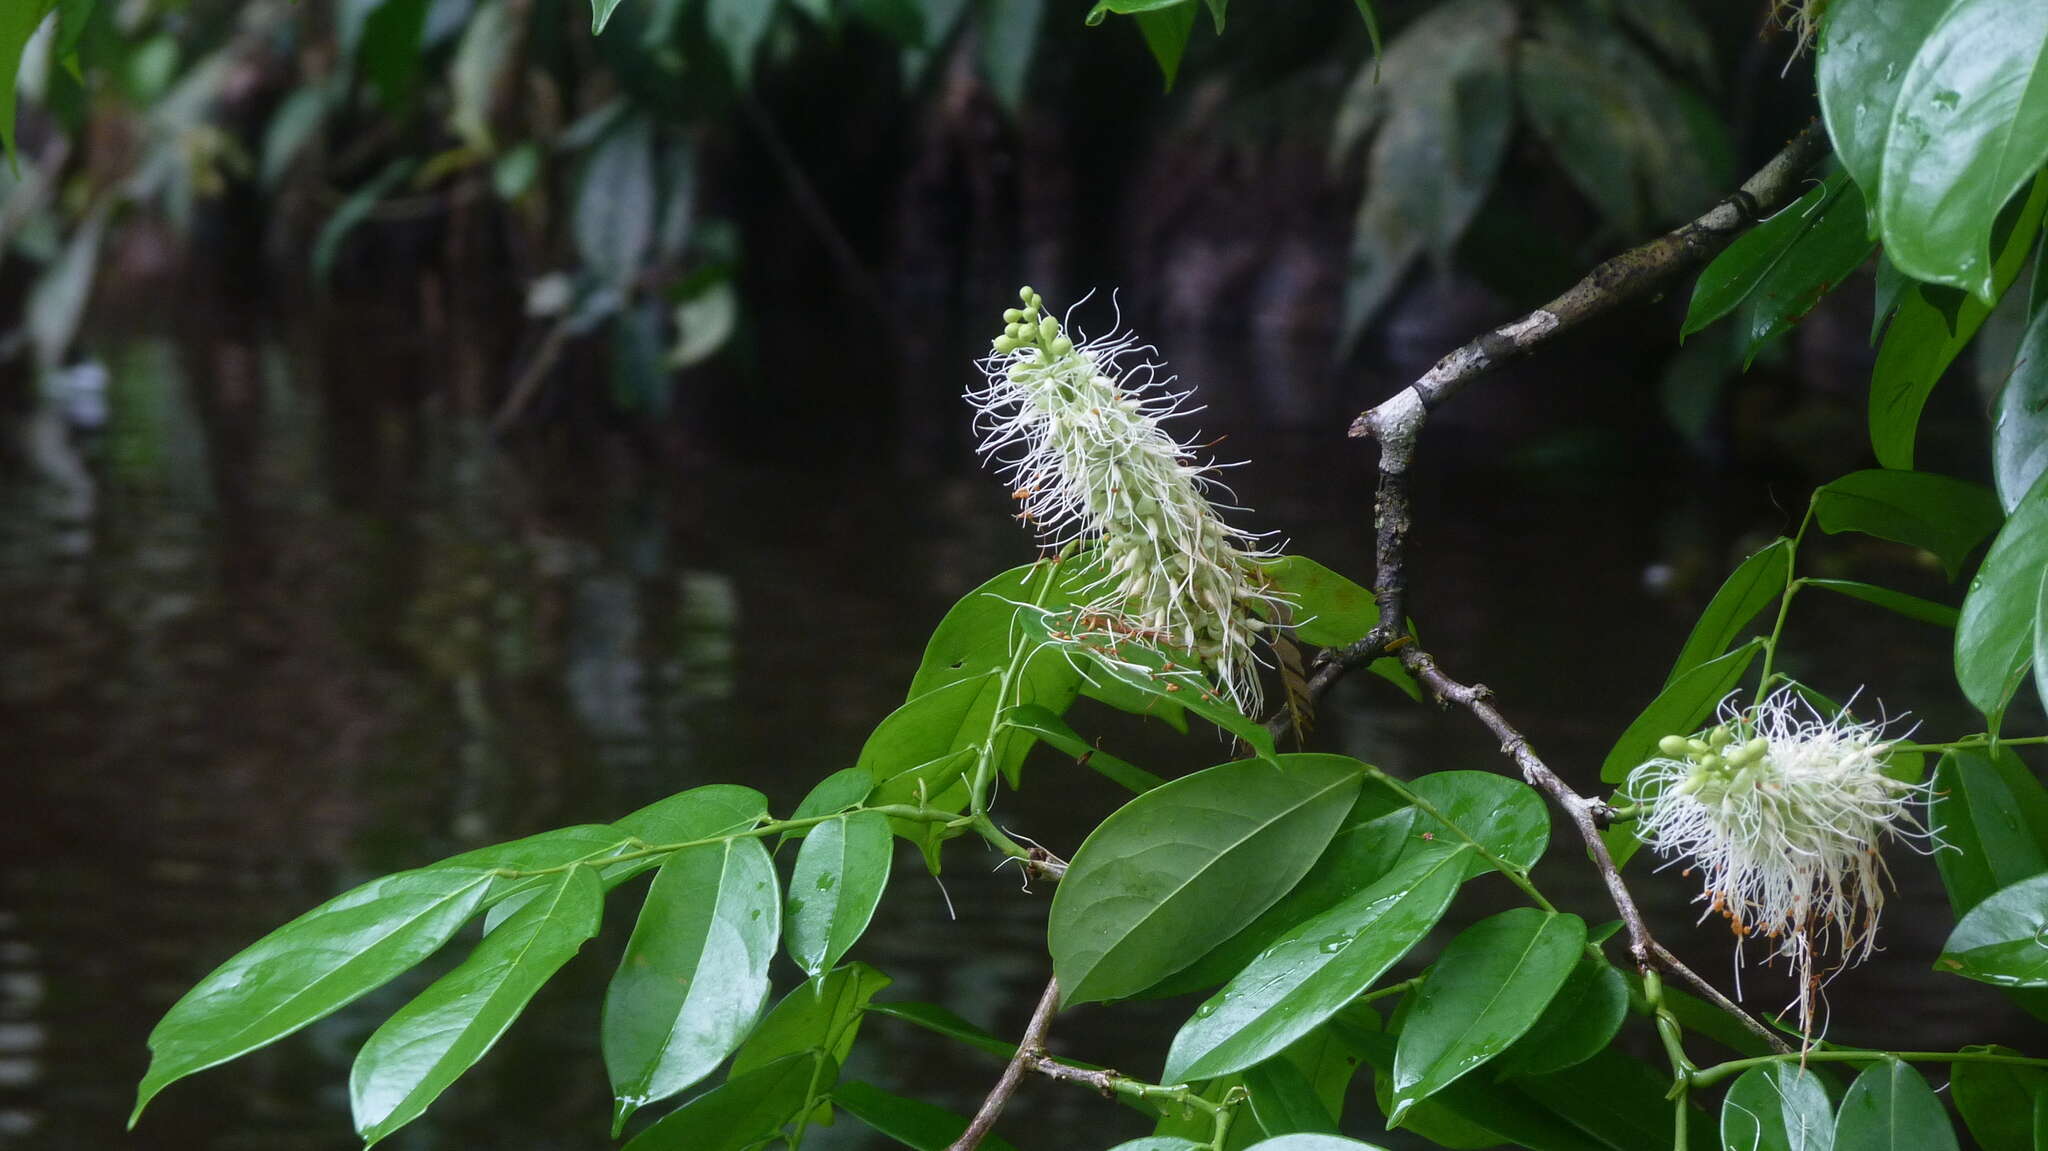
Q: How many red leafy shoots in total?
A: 0